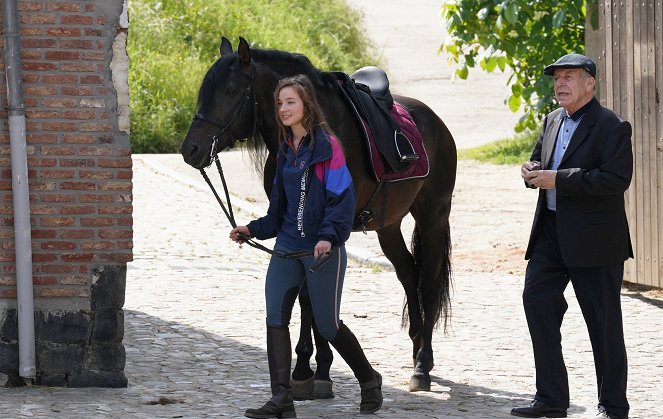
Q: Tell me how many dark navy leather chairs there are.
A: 0